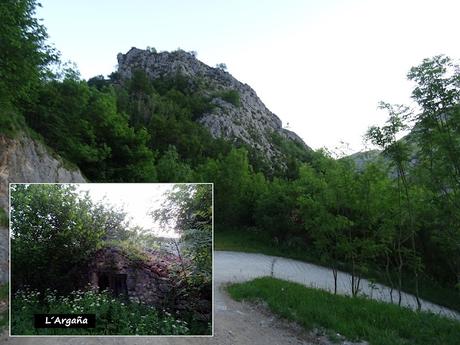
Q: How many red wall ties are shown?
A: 0